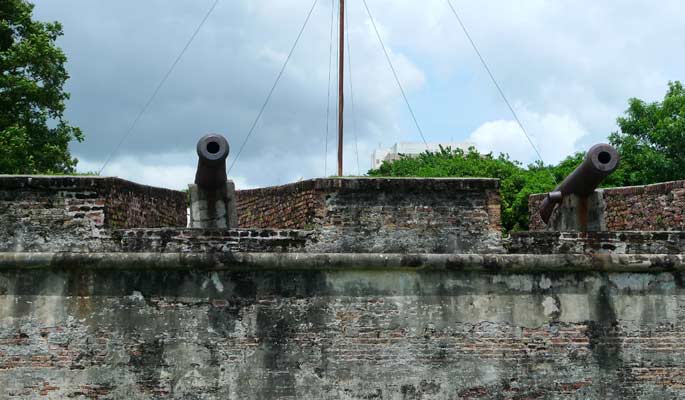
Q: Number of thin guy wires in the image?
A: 6